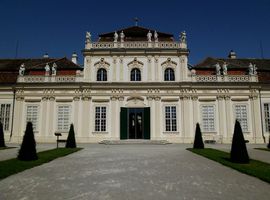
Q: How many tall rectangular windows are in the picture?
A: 8